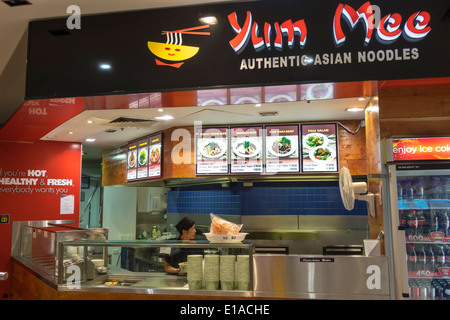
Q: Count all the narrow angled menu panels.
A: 3